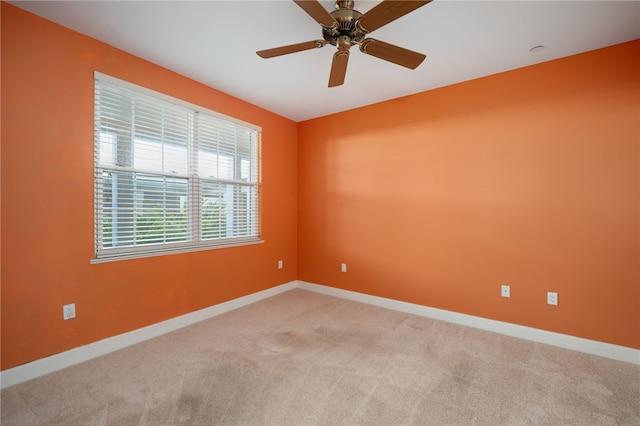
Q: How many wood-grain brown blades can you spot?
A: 5